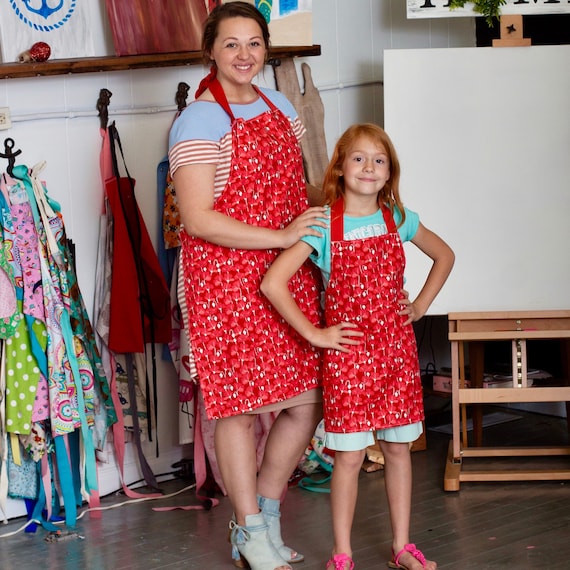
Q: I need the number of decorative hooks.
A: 3